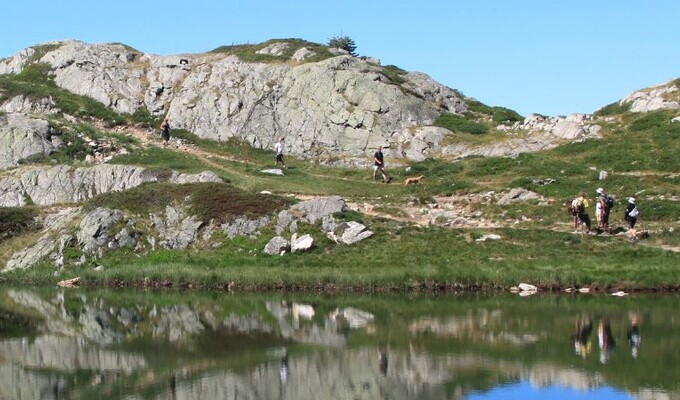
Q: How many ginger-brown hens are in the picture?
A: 0